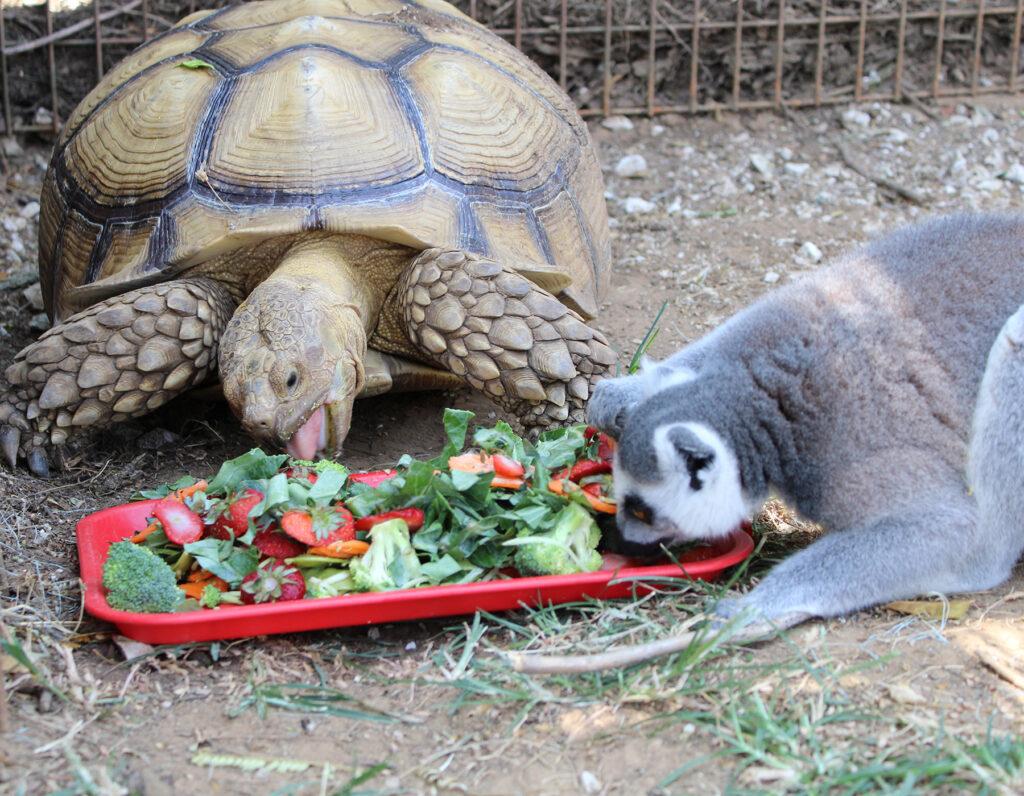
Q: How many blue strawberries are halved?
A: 0